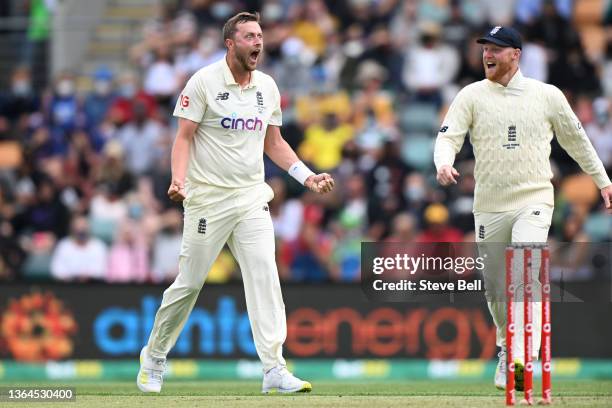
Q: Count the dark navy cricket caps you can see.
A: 1